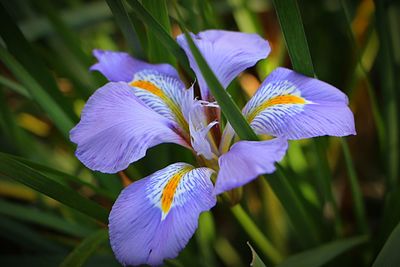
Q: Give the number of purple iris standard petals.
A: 3